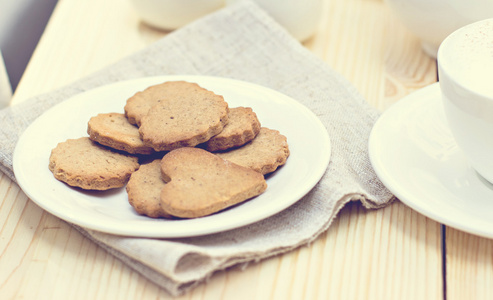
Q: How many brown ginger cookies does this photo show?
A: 8